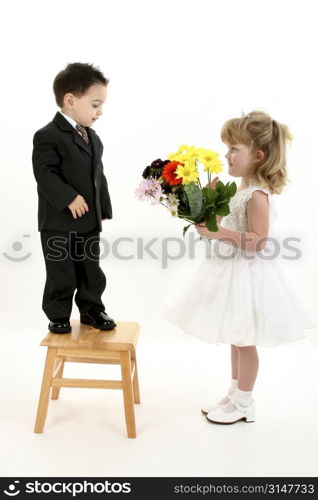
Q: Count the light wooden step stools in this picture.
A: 1